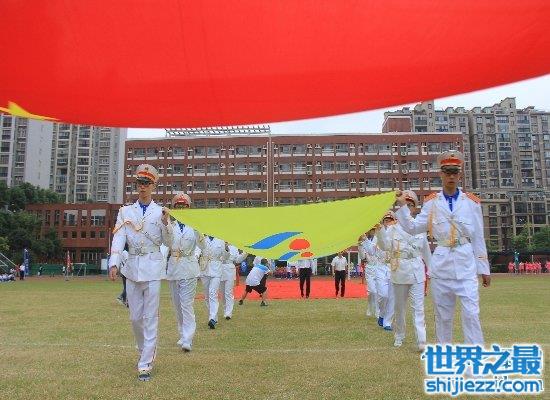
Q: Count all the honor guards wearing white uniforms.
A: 8